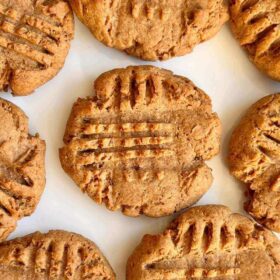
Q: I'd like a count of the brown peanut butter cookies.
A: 8